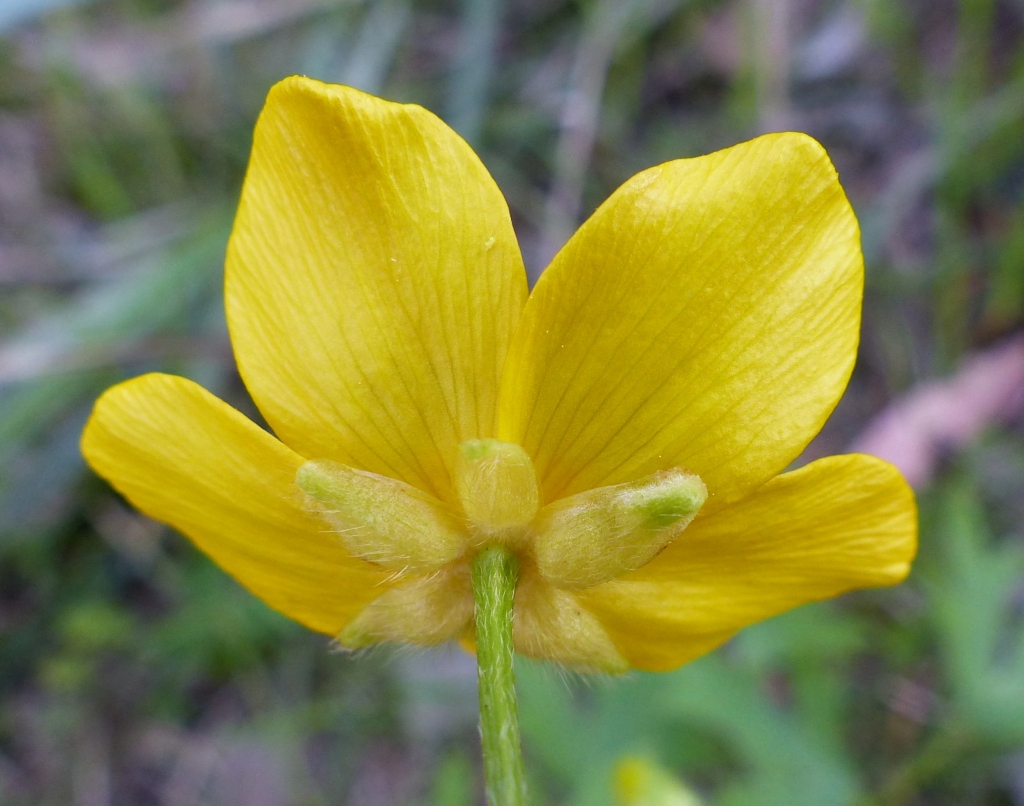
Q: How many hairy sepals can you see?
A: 5